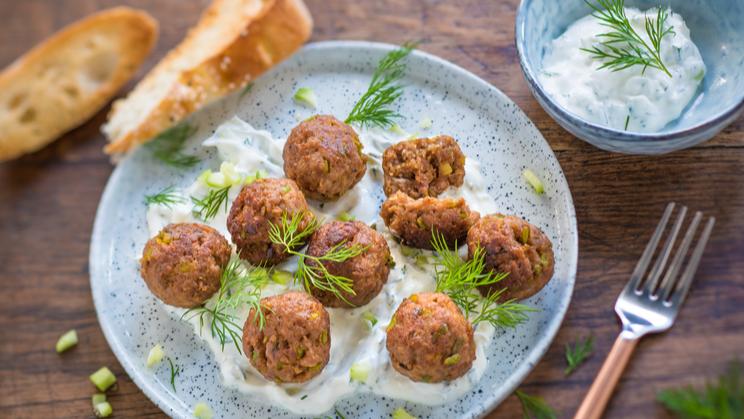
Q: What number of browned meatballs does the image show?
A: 8